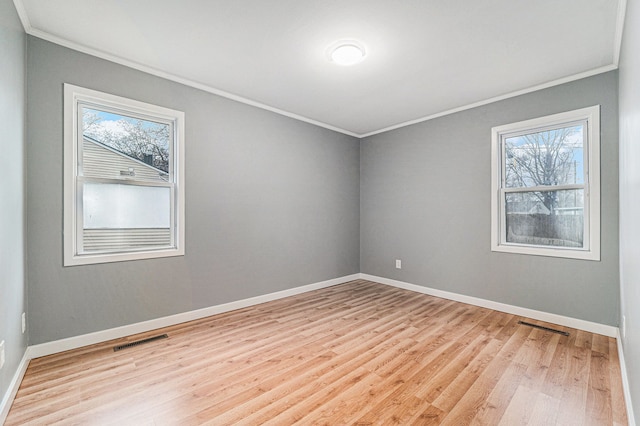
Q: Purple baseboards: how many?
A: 0